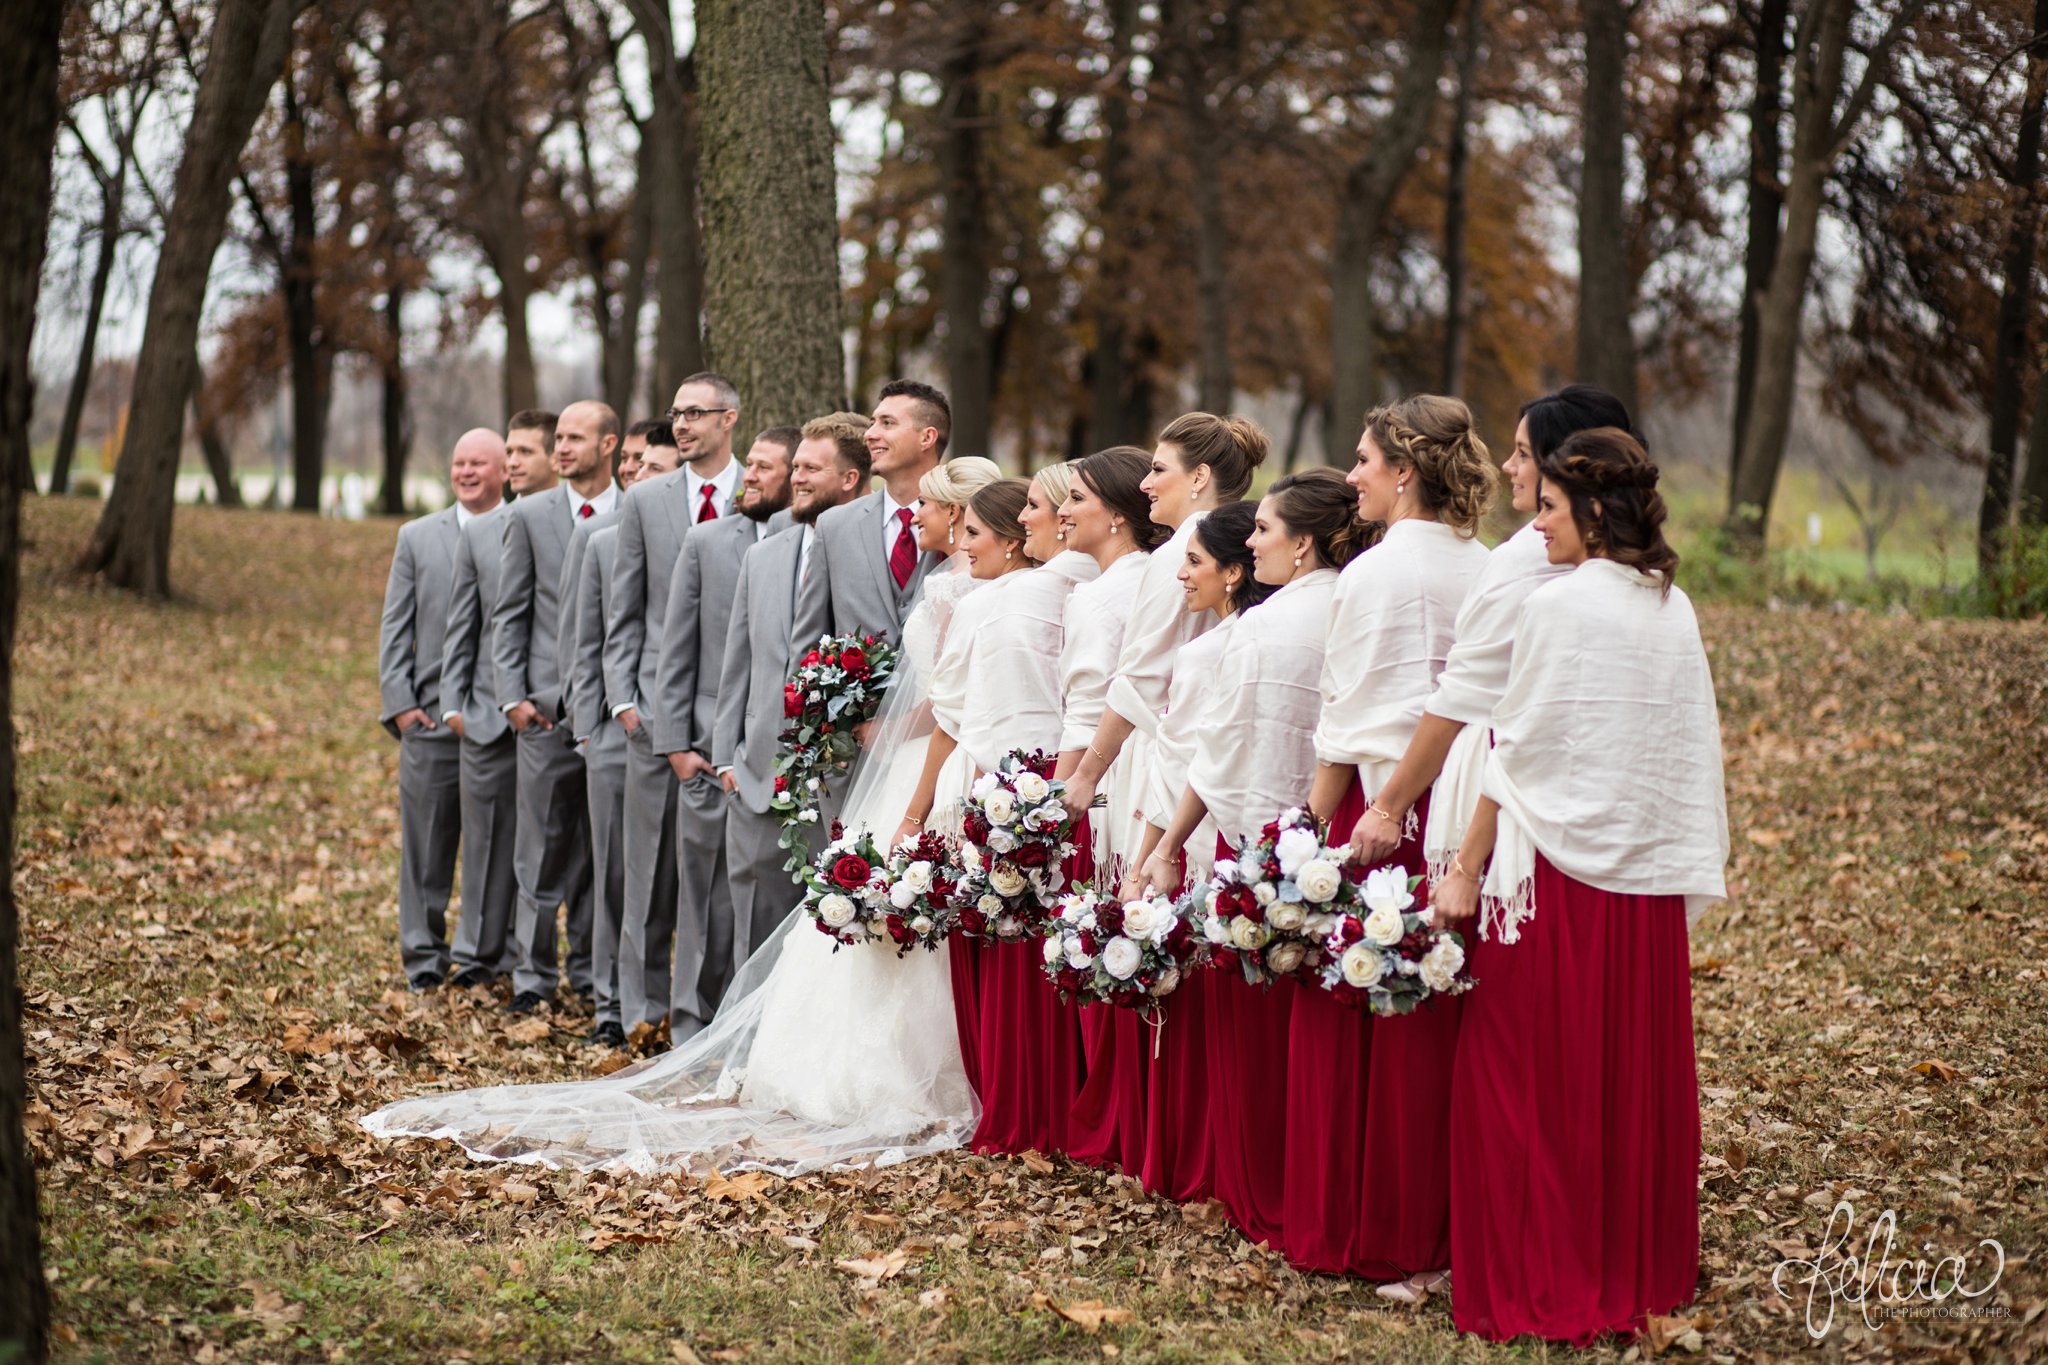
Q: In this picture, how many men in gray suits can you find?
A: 9